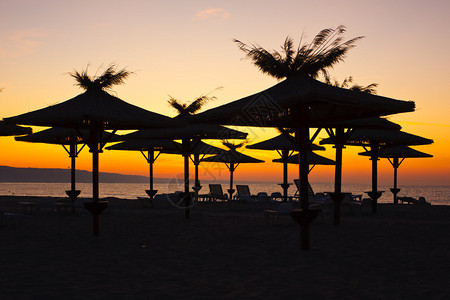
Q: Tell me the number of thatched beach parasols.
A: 13